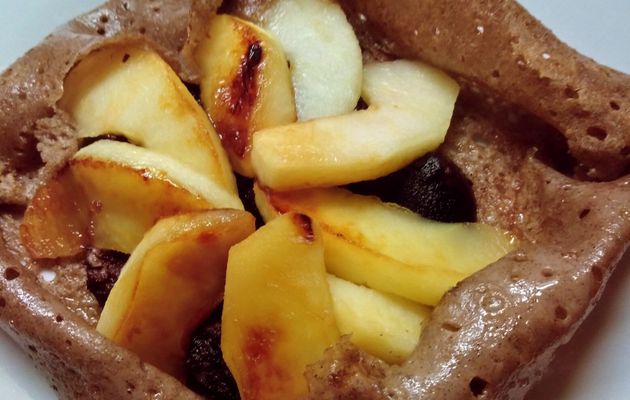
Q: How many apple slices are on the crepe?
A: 9